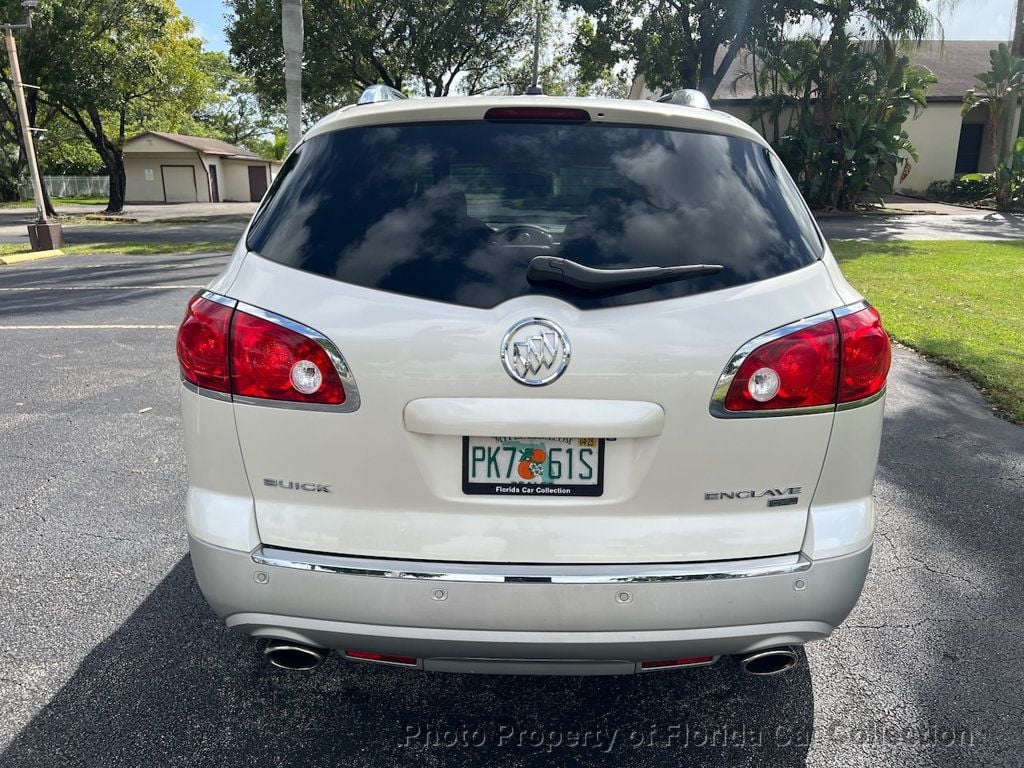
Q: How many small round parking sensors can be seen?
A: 4